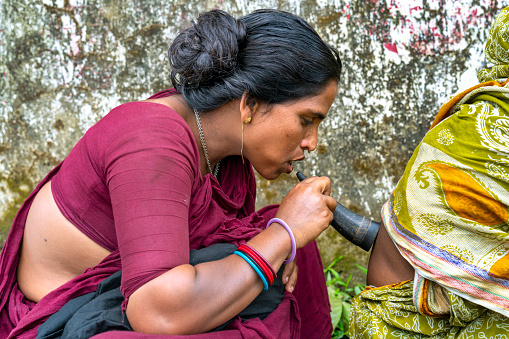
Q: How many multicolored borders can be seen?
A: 1